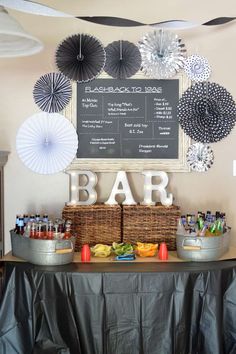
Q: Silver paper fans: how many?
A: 2